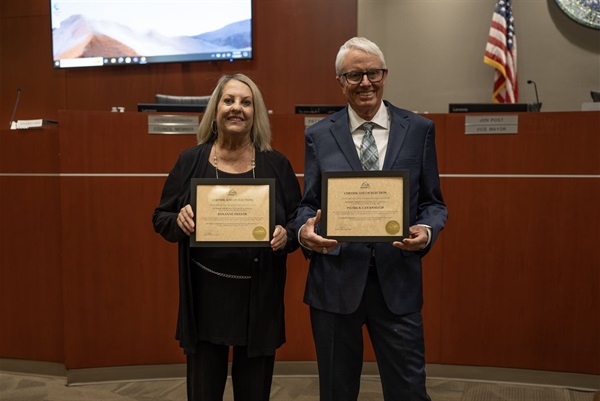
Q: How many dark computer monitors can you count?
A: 3